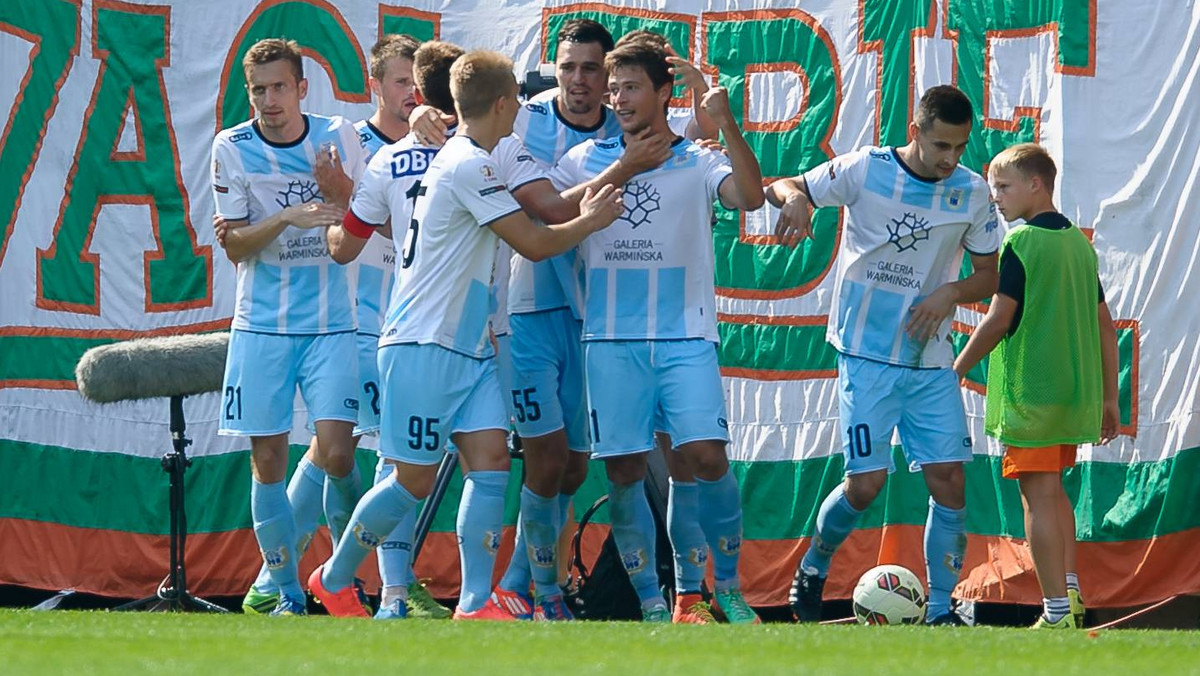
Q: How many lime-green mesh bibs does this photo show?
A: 1